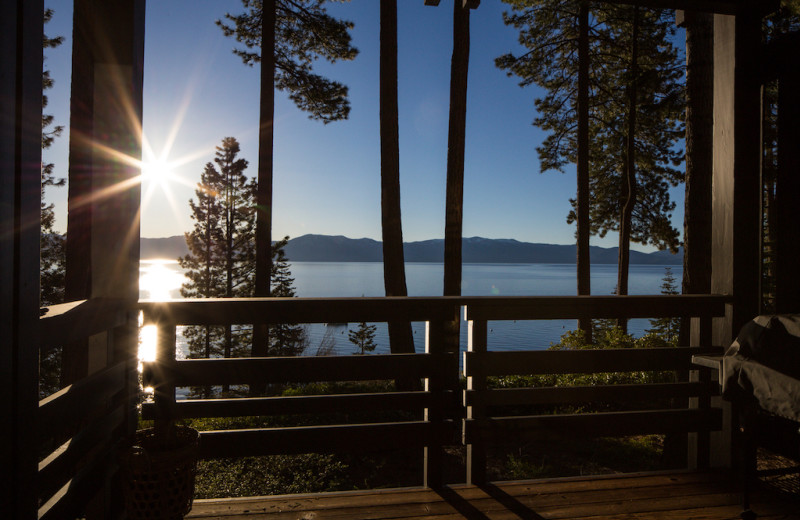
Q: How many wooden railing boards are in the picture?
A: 12